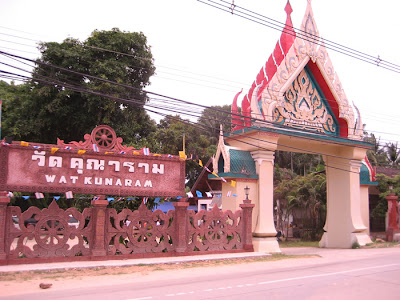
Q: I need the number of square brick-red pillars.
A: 5